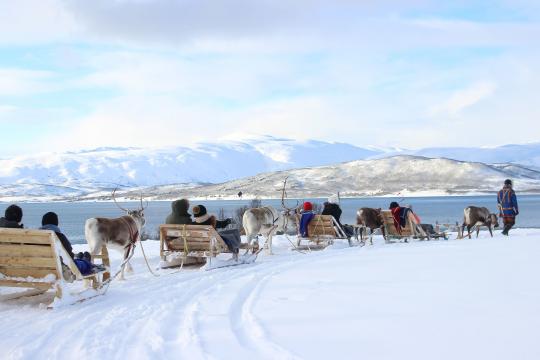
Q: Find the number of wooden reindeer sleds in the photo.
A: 4